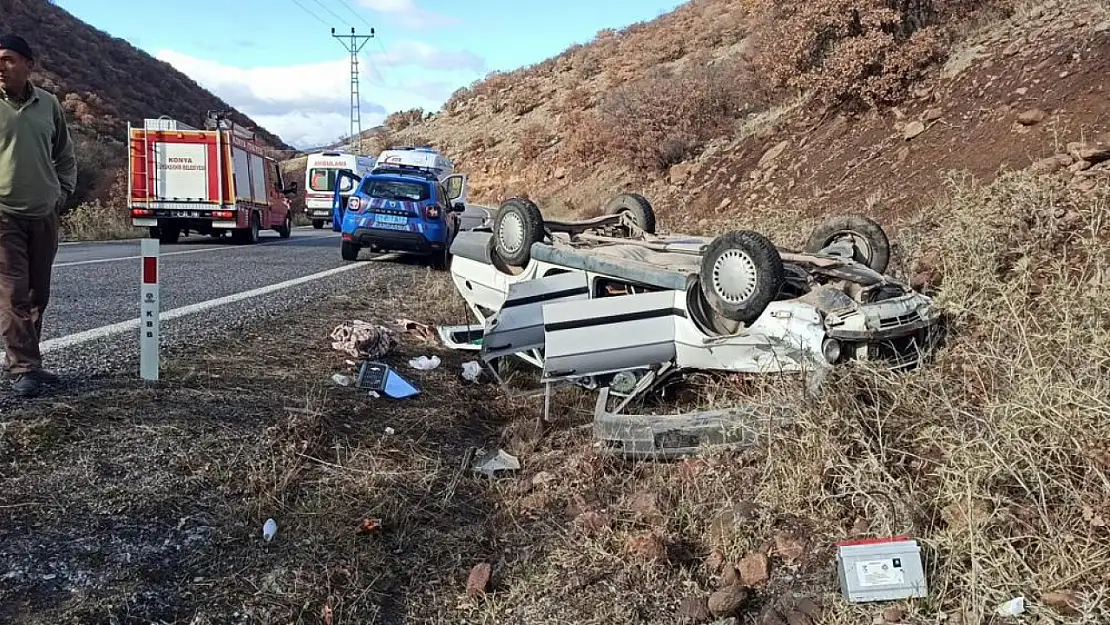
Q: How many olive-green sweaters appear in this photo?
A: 1